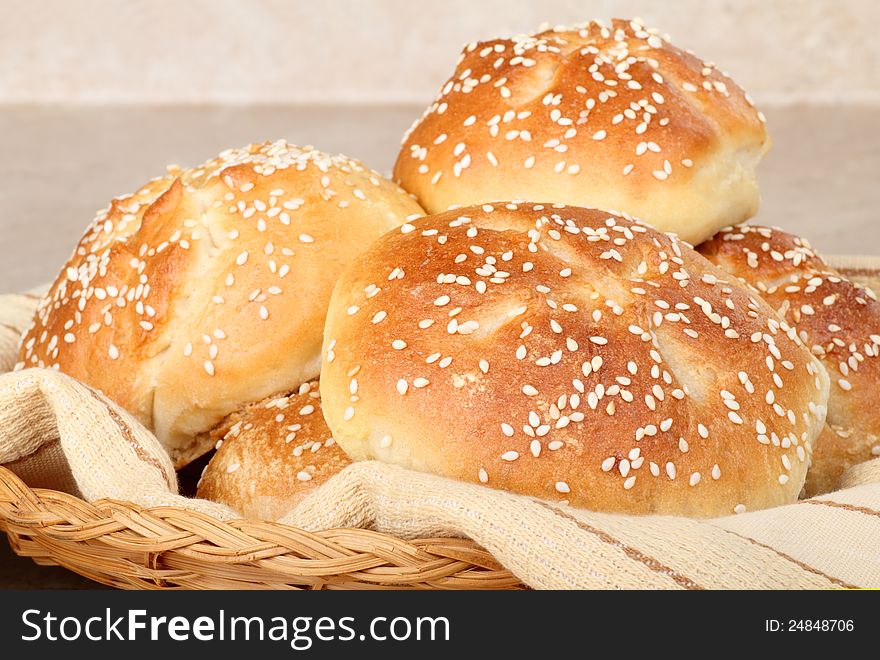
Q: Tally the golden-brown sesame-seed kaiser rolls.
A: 5